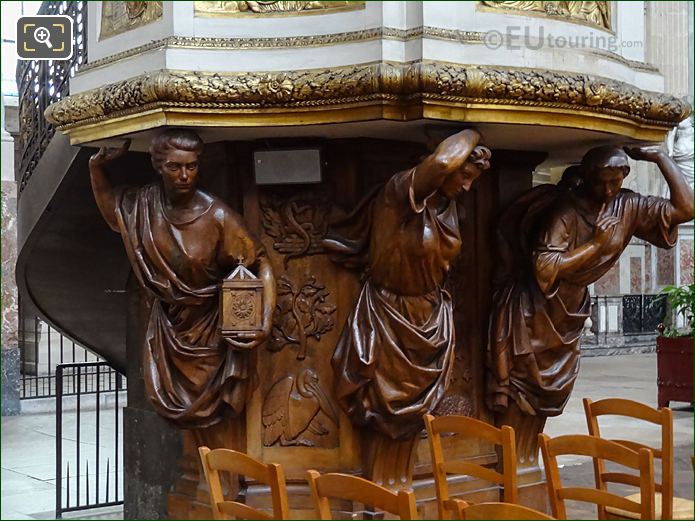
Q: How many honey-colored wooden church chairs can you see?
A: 6